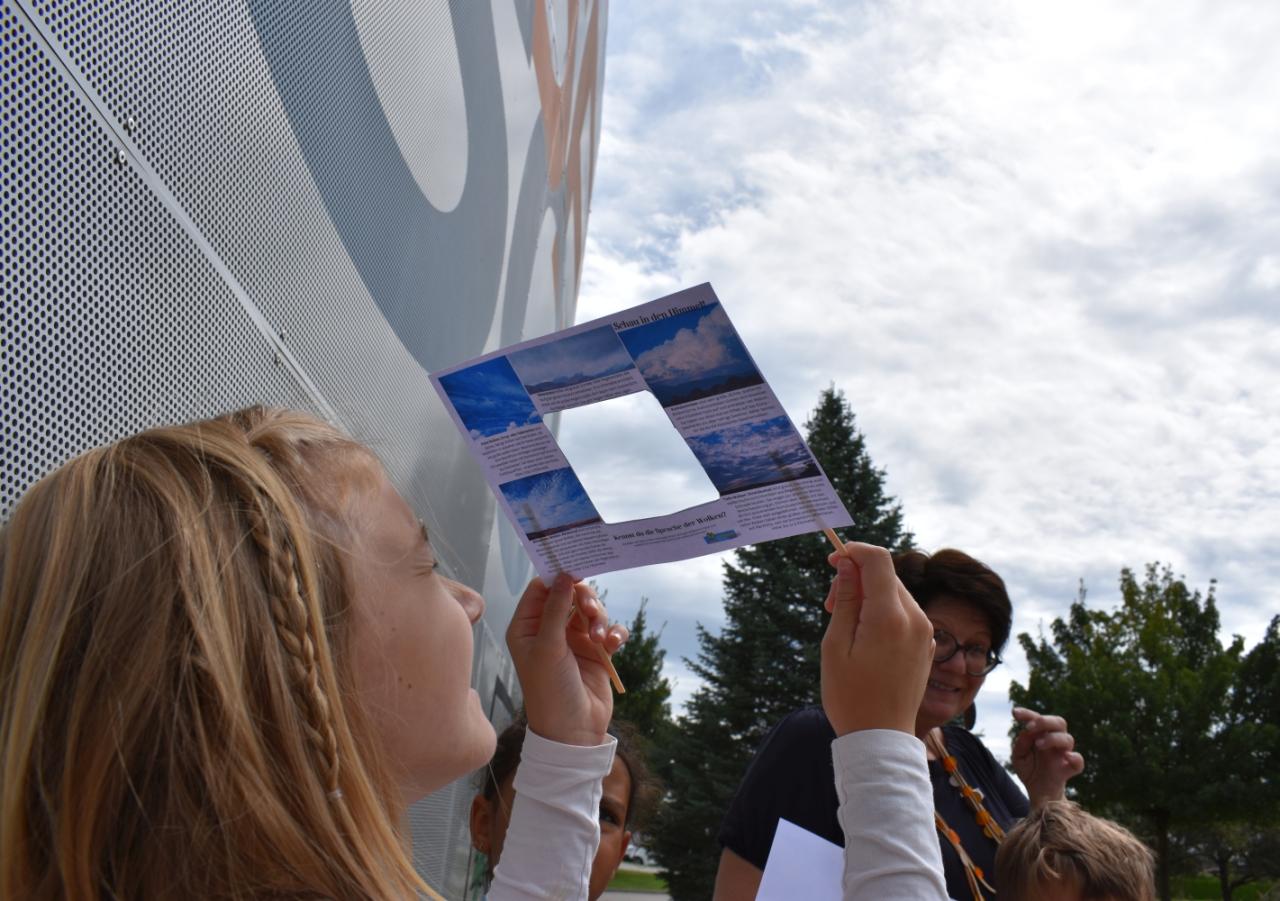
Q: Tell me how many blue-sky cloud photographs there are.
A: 5